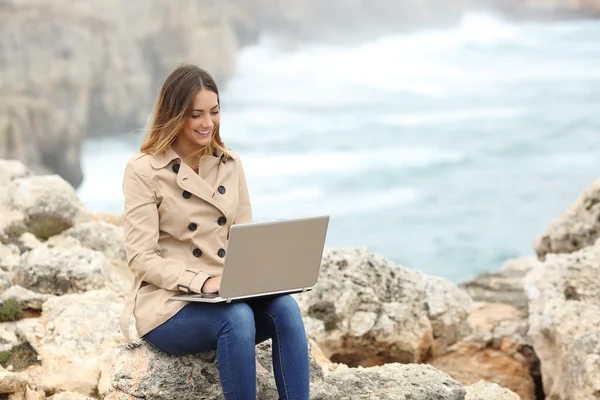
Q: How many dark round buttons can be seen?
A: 7